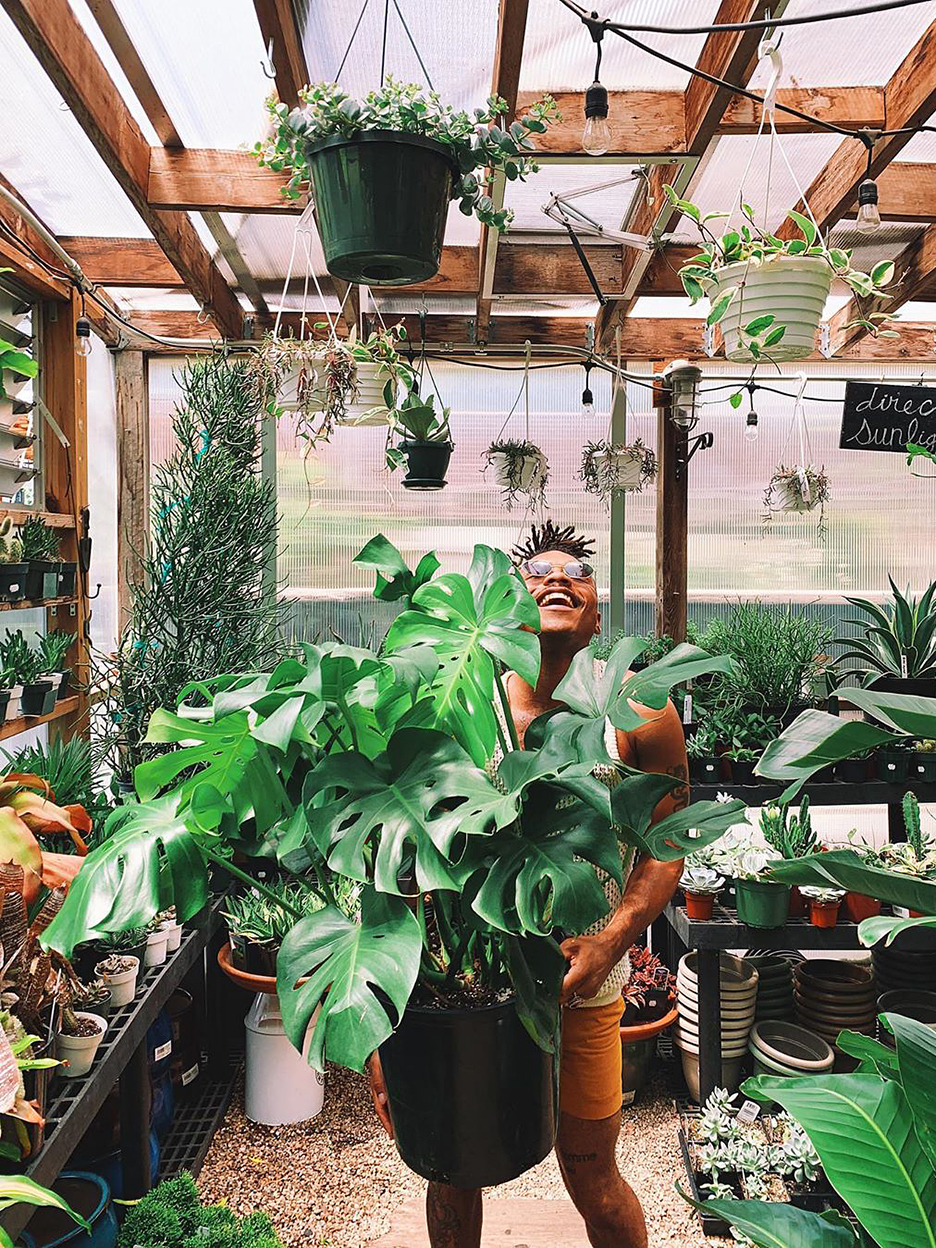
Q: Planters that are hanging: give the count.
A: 8